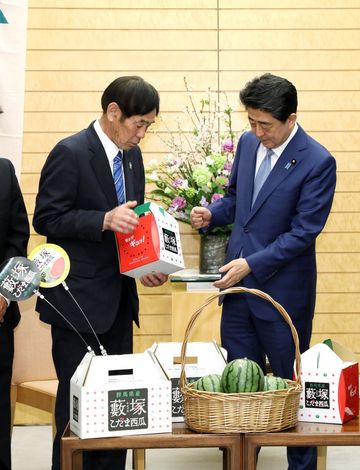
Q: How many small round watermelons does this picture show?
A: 3